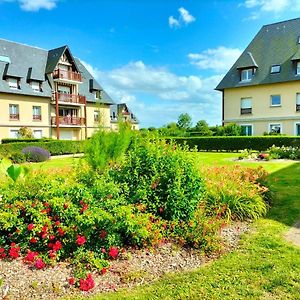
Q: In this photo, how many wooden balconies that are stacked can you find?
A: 3